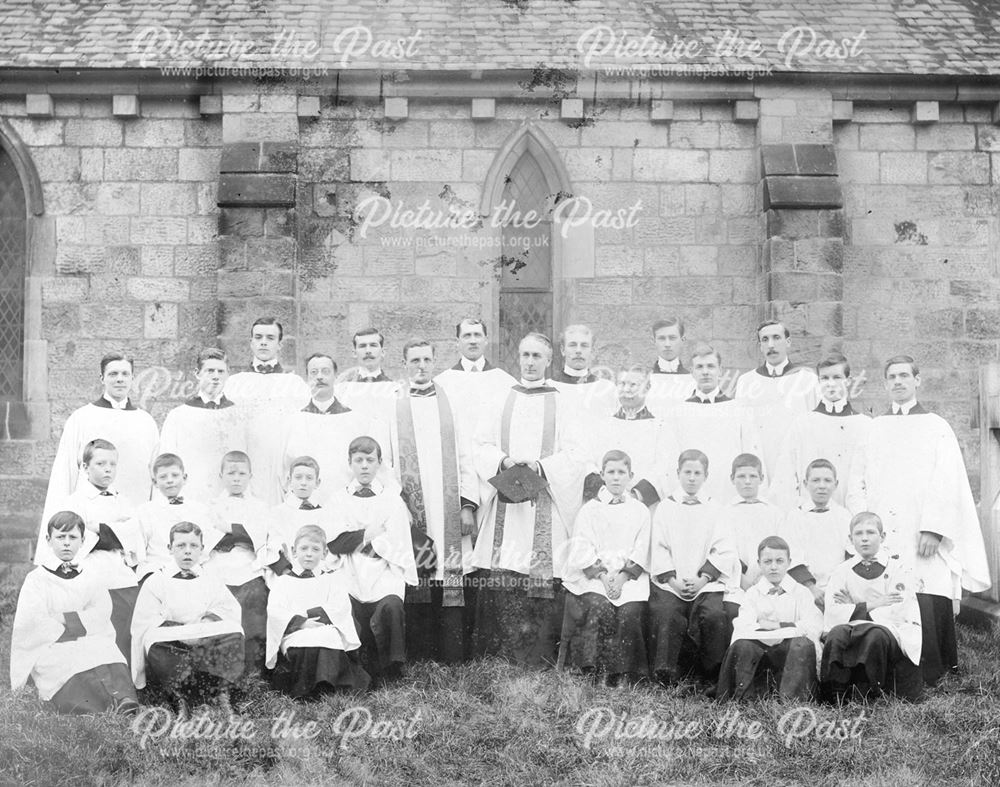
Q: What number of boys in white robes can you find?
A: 14